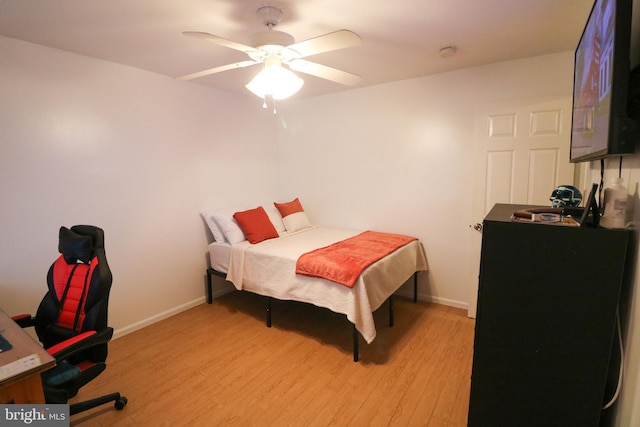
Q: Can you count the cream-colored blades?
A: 4